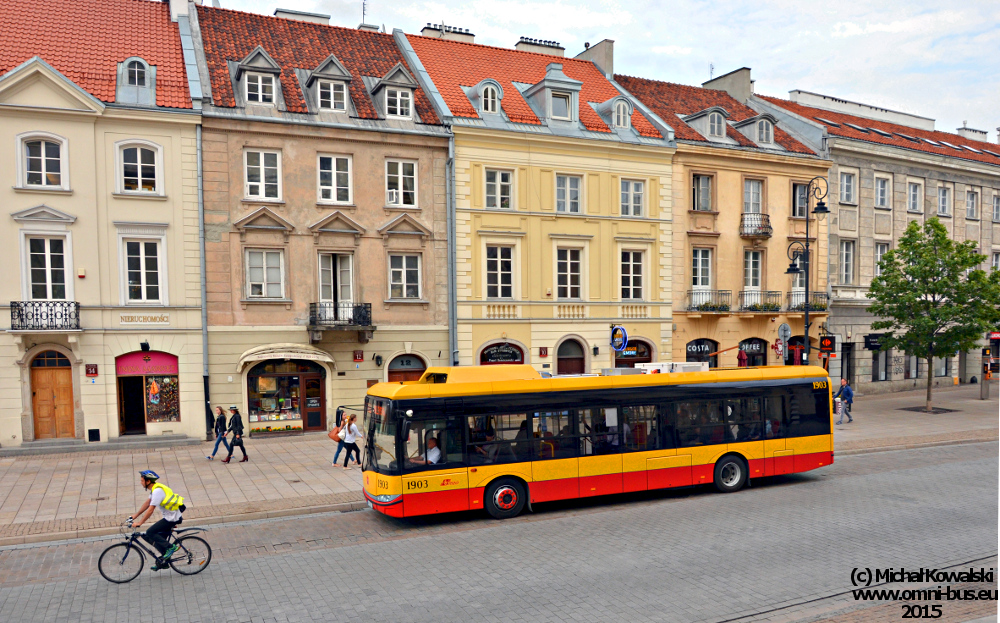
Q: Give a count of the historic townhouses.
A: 5